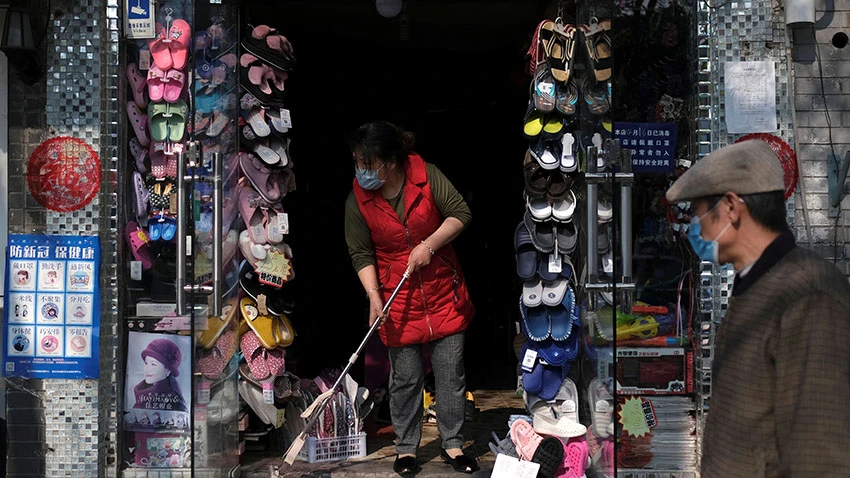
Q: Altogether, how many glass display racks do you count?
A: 2